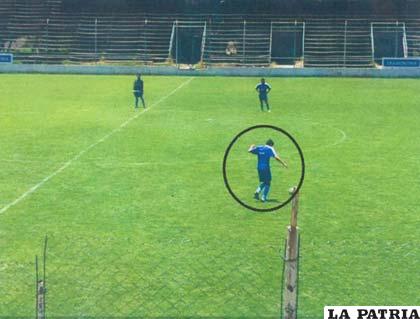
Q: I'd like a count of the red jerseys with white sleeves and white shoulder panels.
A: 0